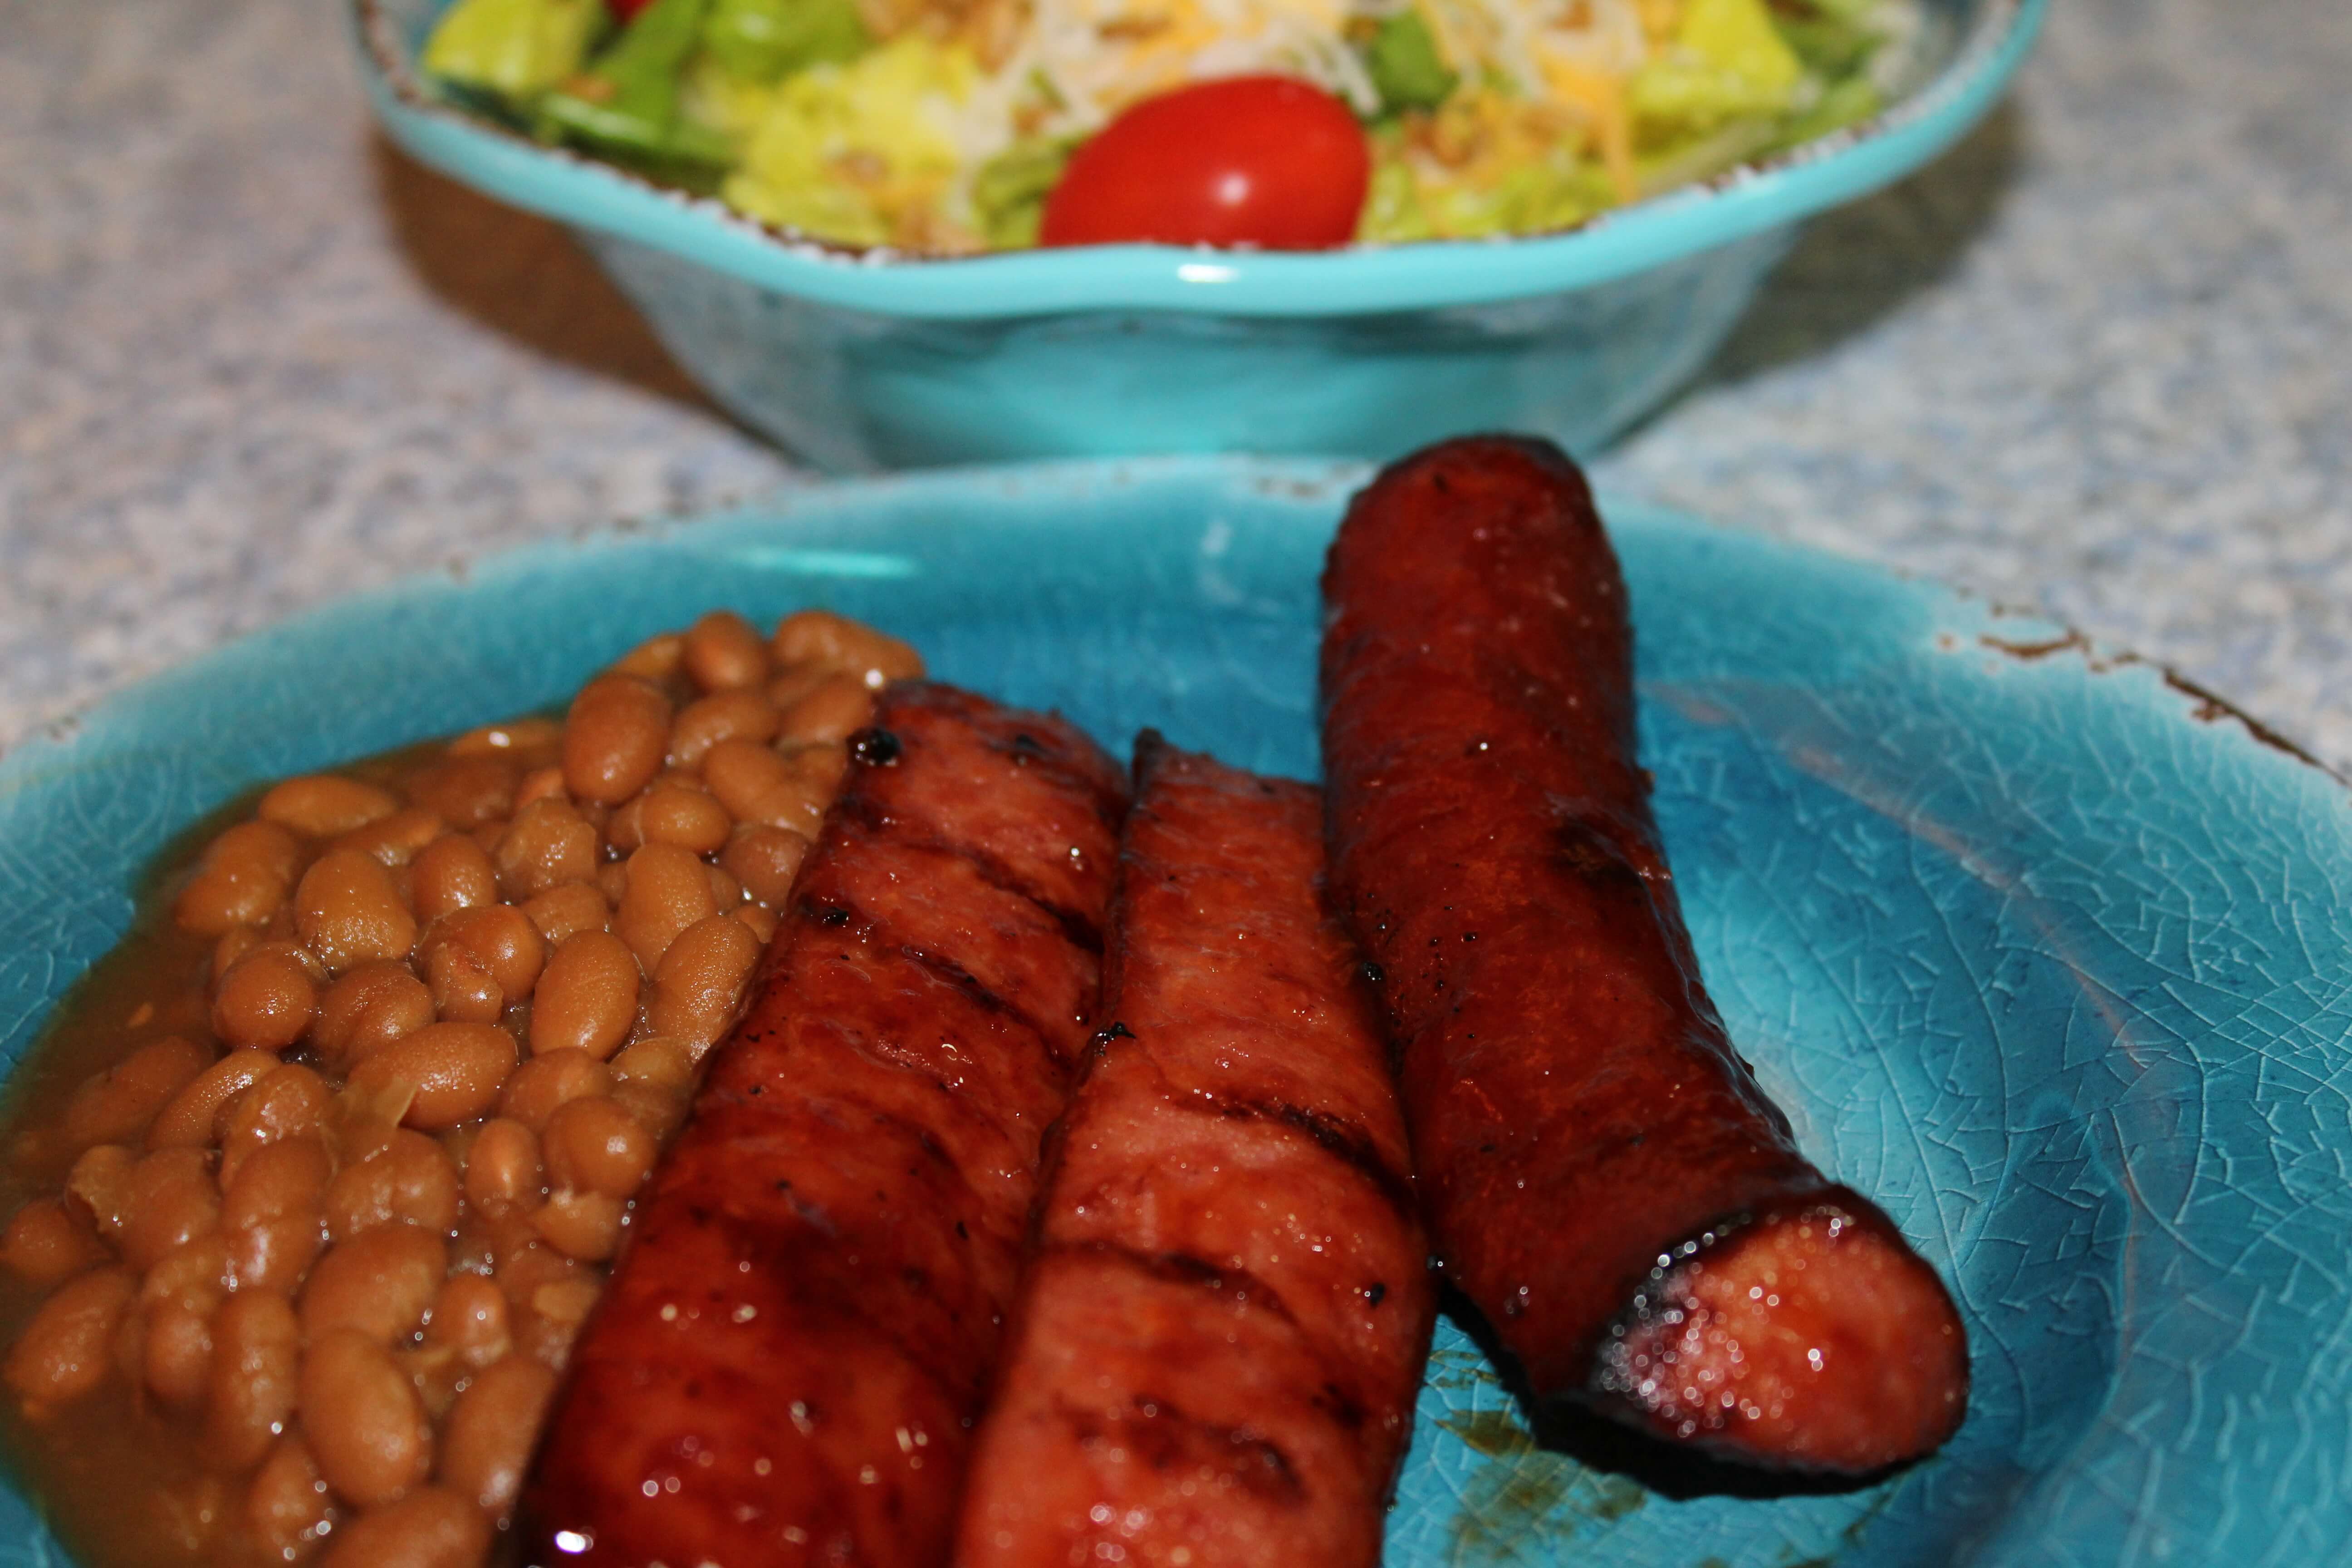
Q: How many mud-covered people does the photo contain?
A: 0